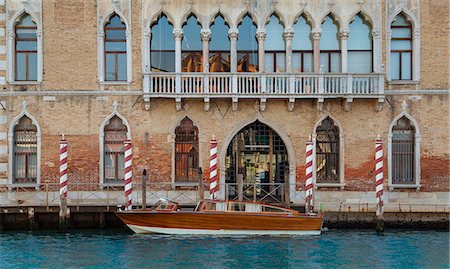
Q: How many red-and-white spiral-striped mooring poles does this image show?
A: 5